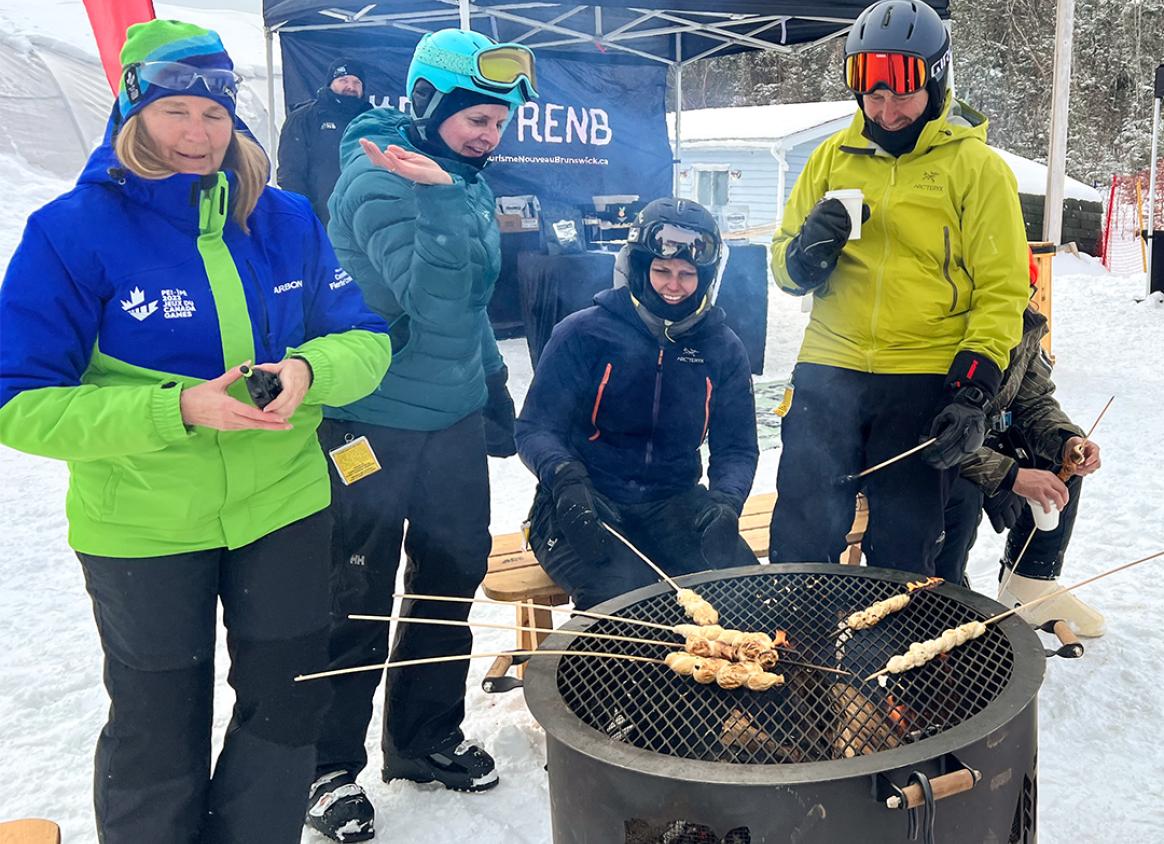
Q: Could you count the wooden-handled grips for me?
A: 3